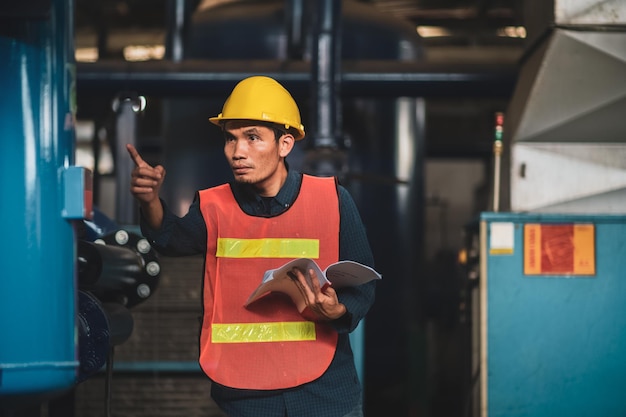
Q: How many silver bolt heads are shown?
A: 5